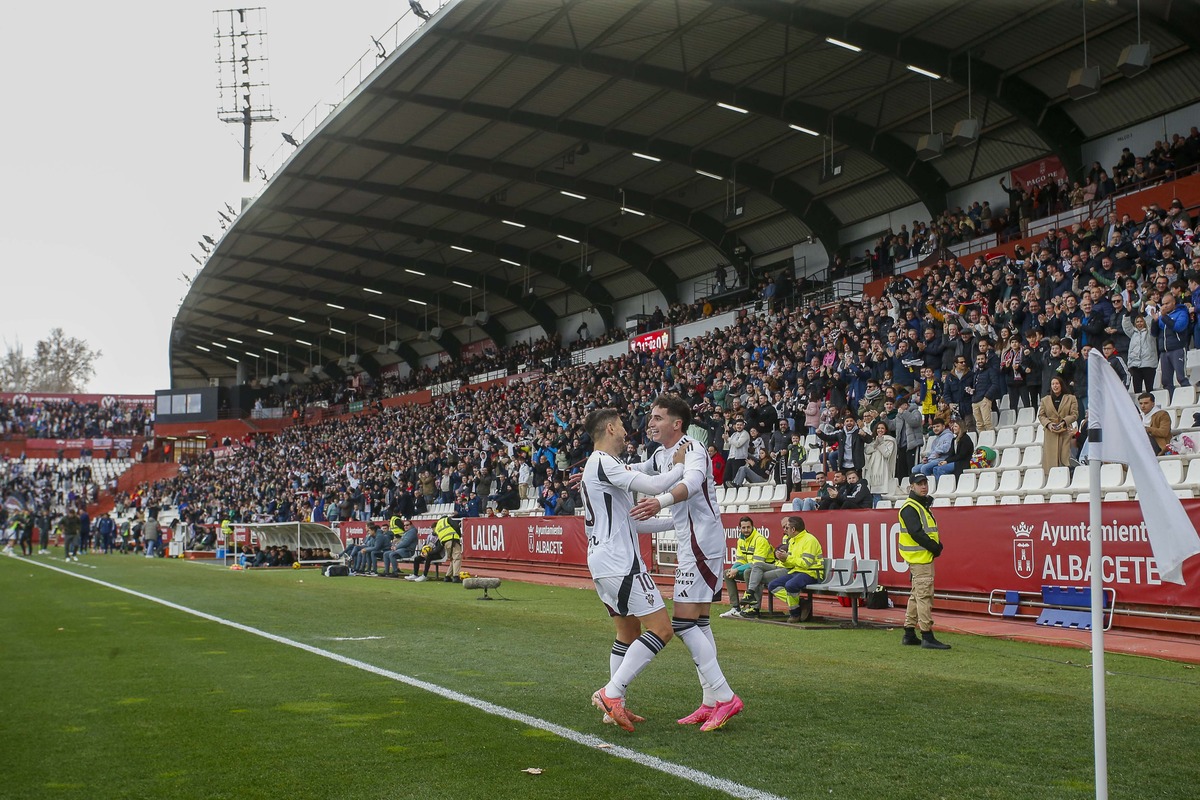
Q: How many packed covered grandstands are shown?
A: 1